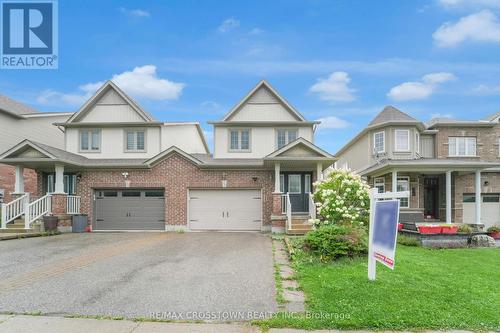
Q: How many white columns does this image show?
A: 7